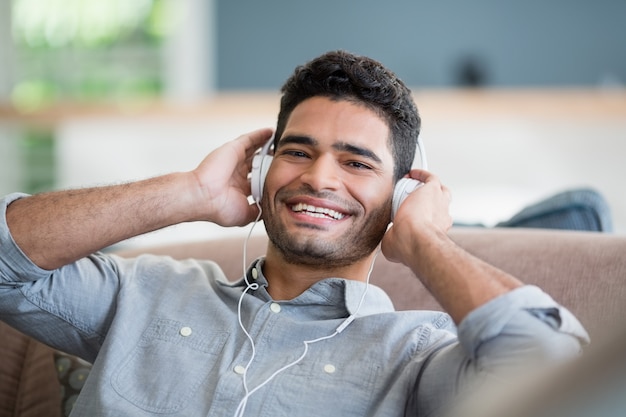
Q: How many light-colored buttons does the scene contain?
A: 5